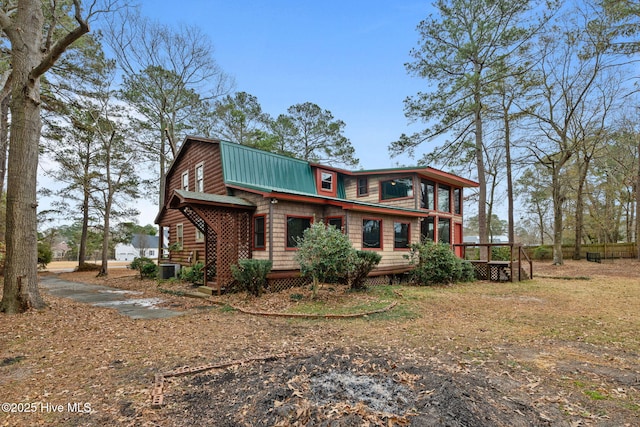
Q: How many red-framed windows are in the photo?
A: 13